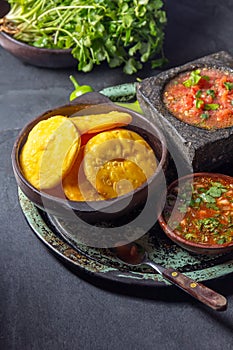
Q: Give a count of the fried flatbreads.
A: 4